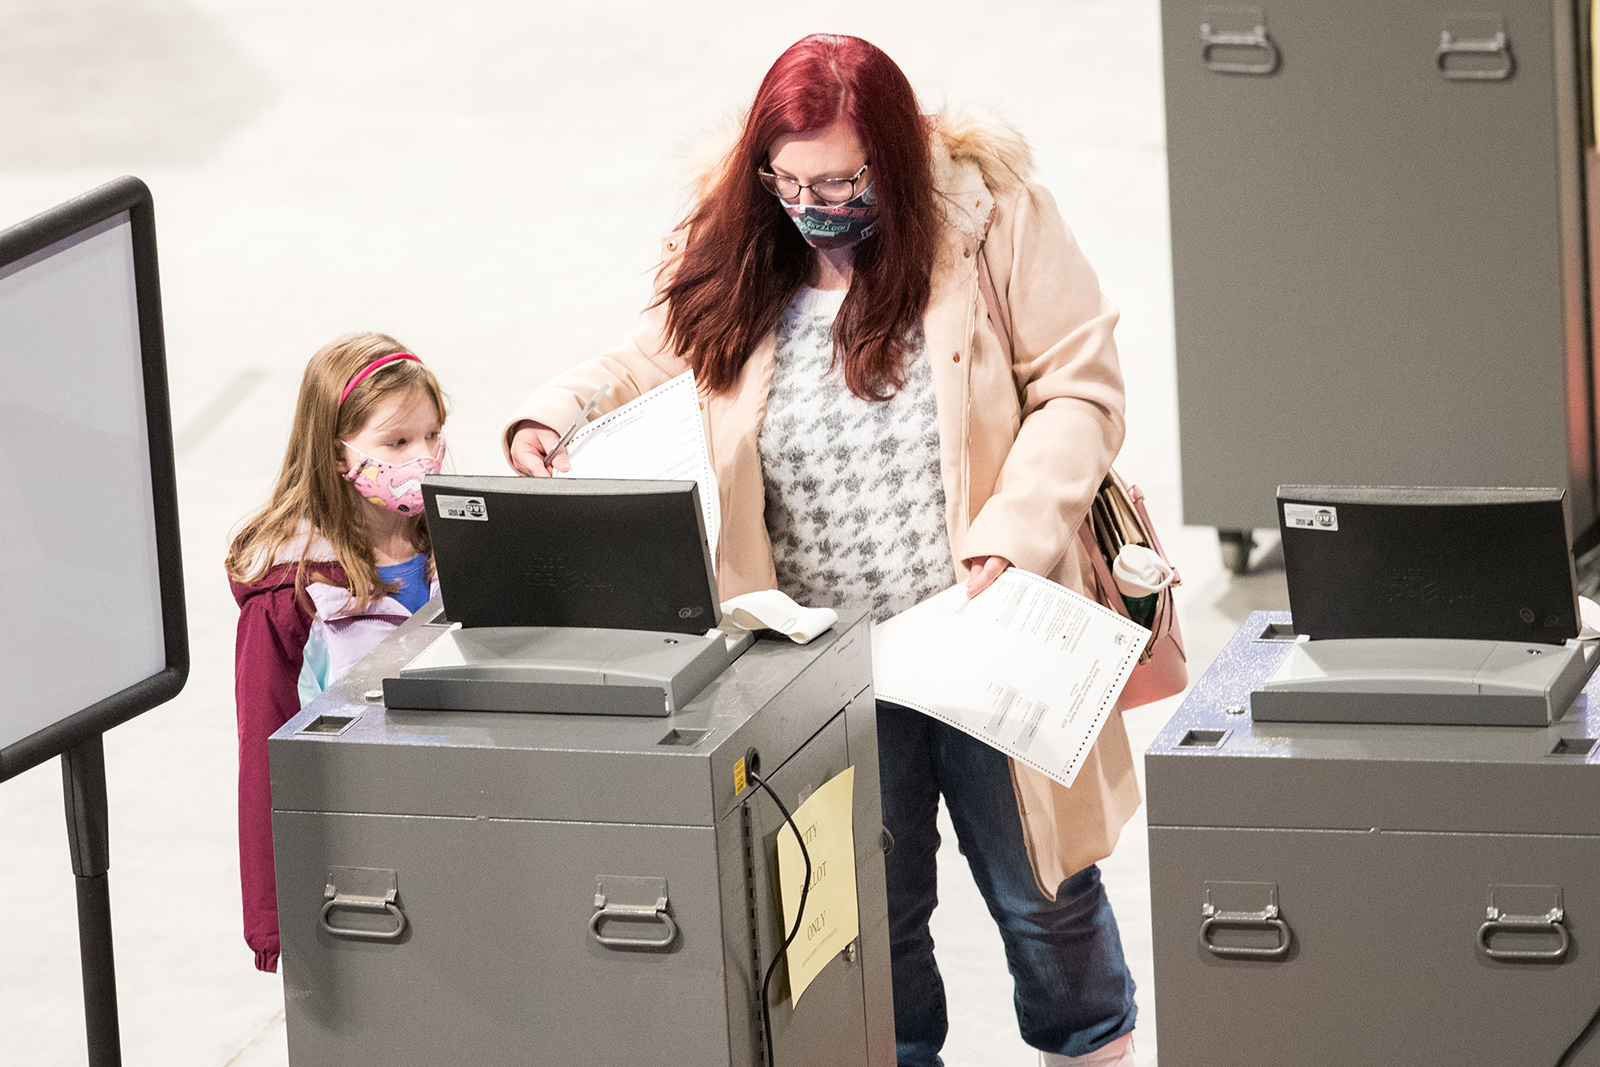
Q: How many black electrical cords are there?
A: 2